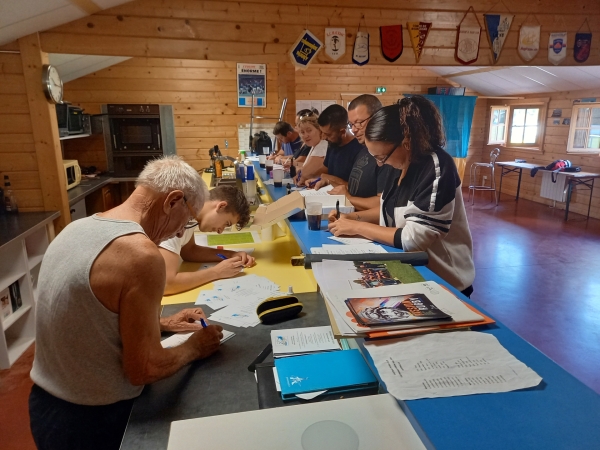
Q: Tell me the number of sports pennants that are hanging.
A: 10